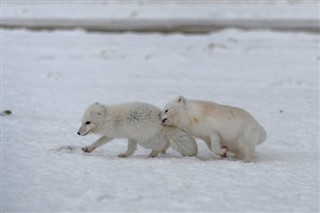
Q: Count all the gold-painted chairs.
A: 0